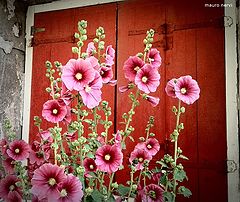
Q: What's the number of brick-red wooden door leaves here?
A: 2